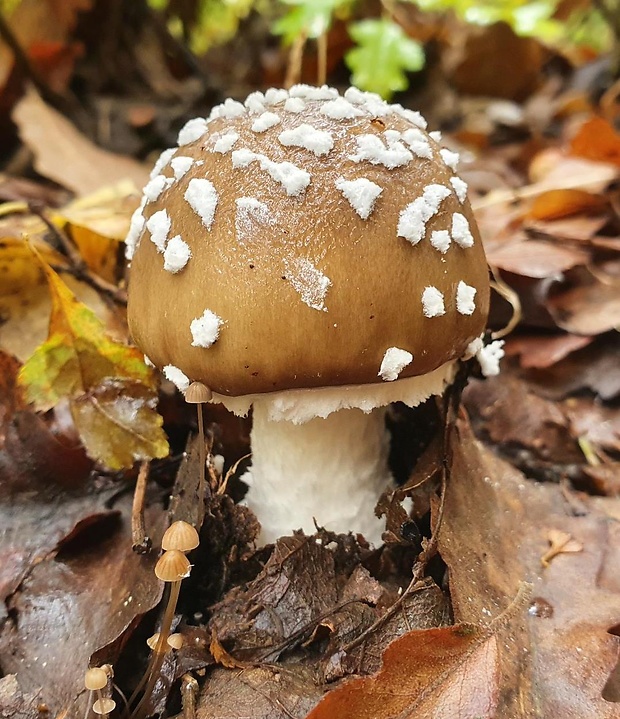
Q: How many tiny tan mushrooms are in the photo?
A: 7